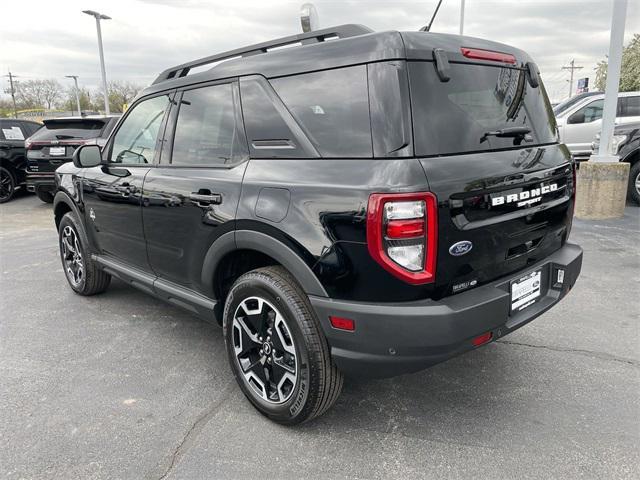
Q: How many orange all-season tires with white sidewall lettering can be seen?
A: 0